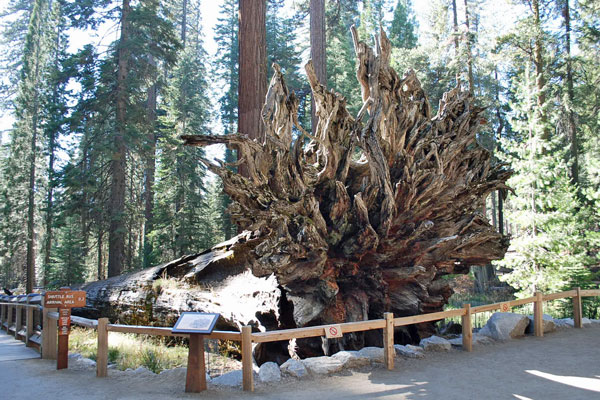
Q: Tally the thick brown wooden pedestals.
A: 1